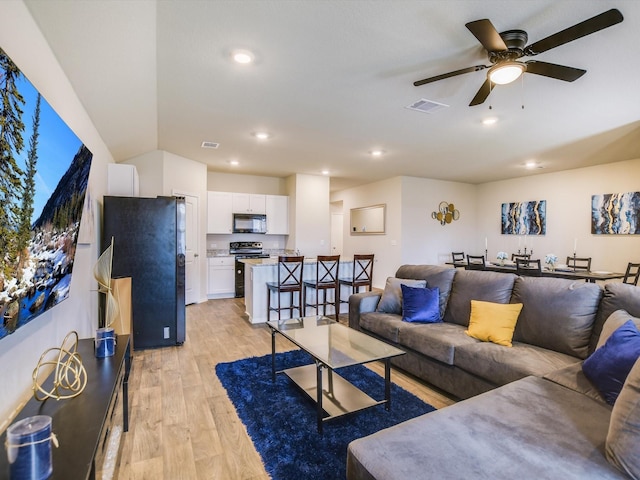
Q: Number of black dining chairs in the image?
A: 6